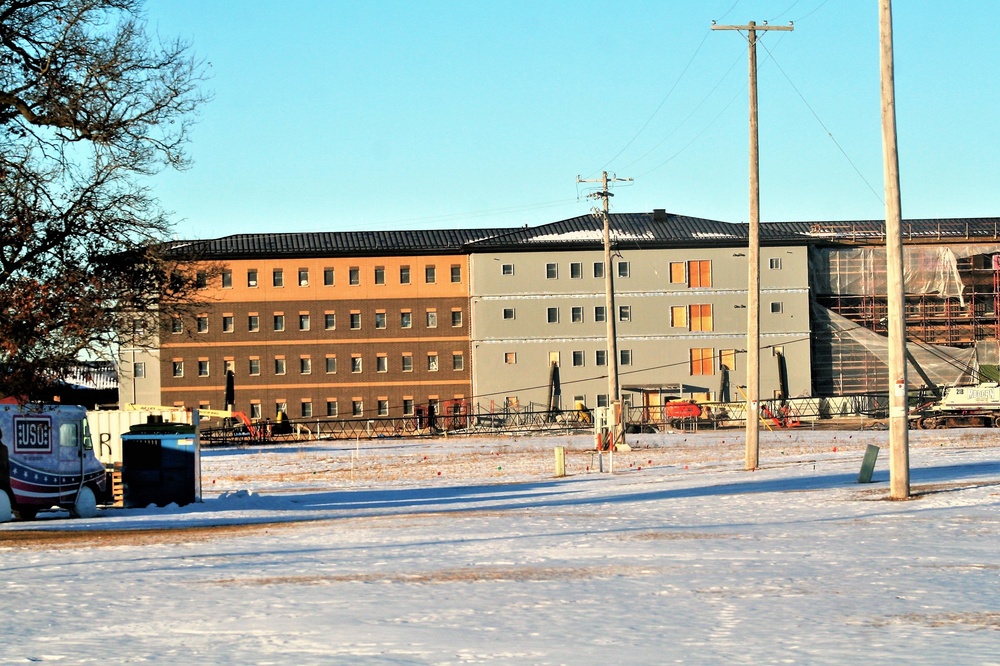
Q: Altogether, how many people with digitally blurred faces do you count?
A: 0